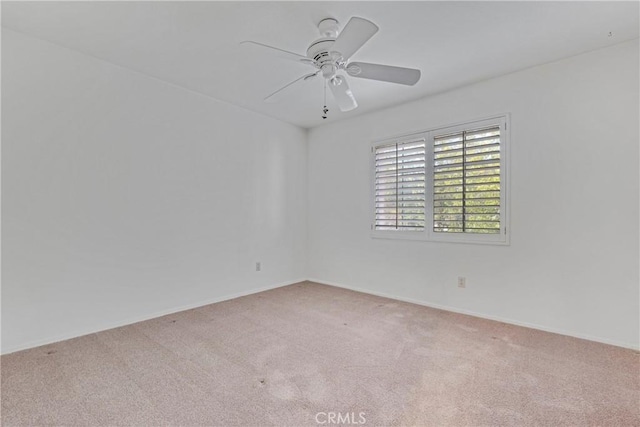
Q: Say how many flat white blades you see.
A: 5